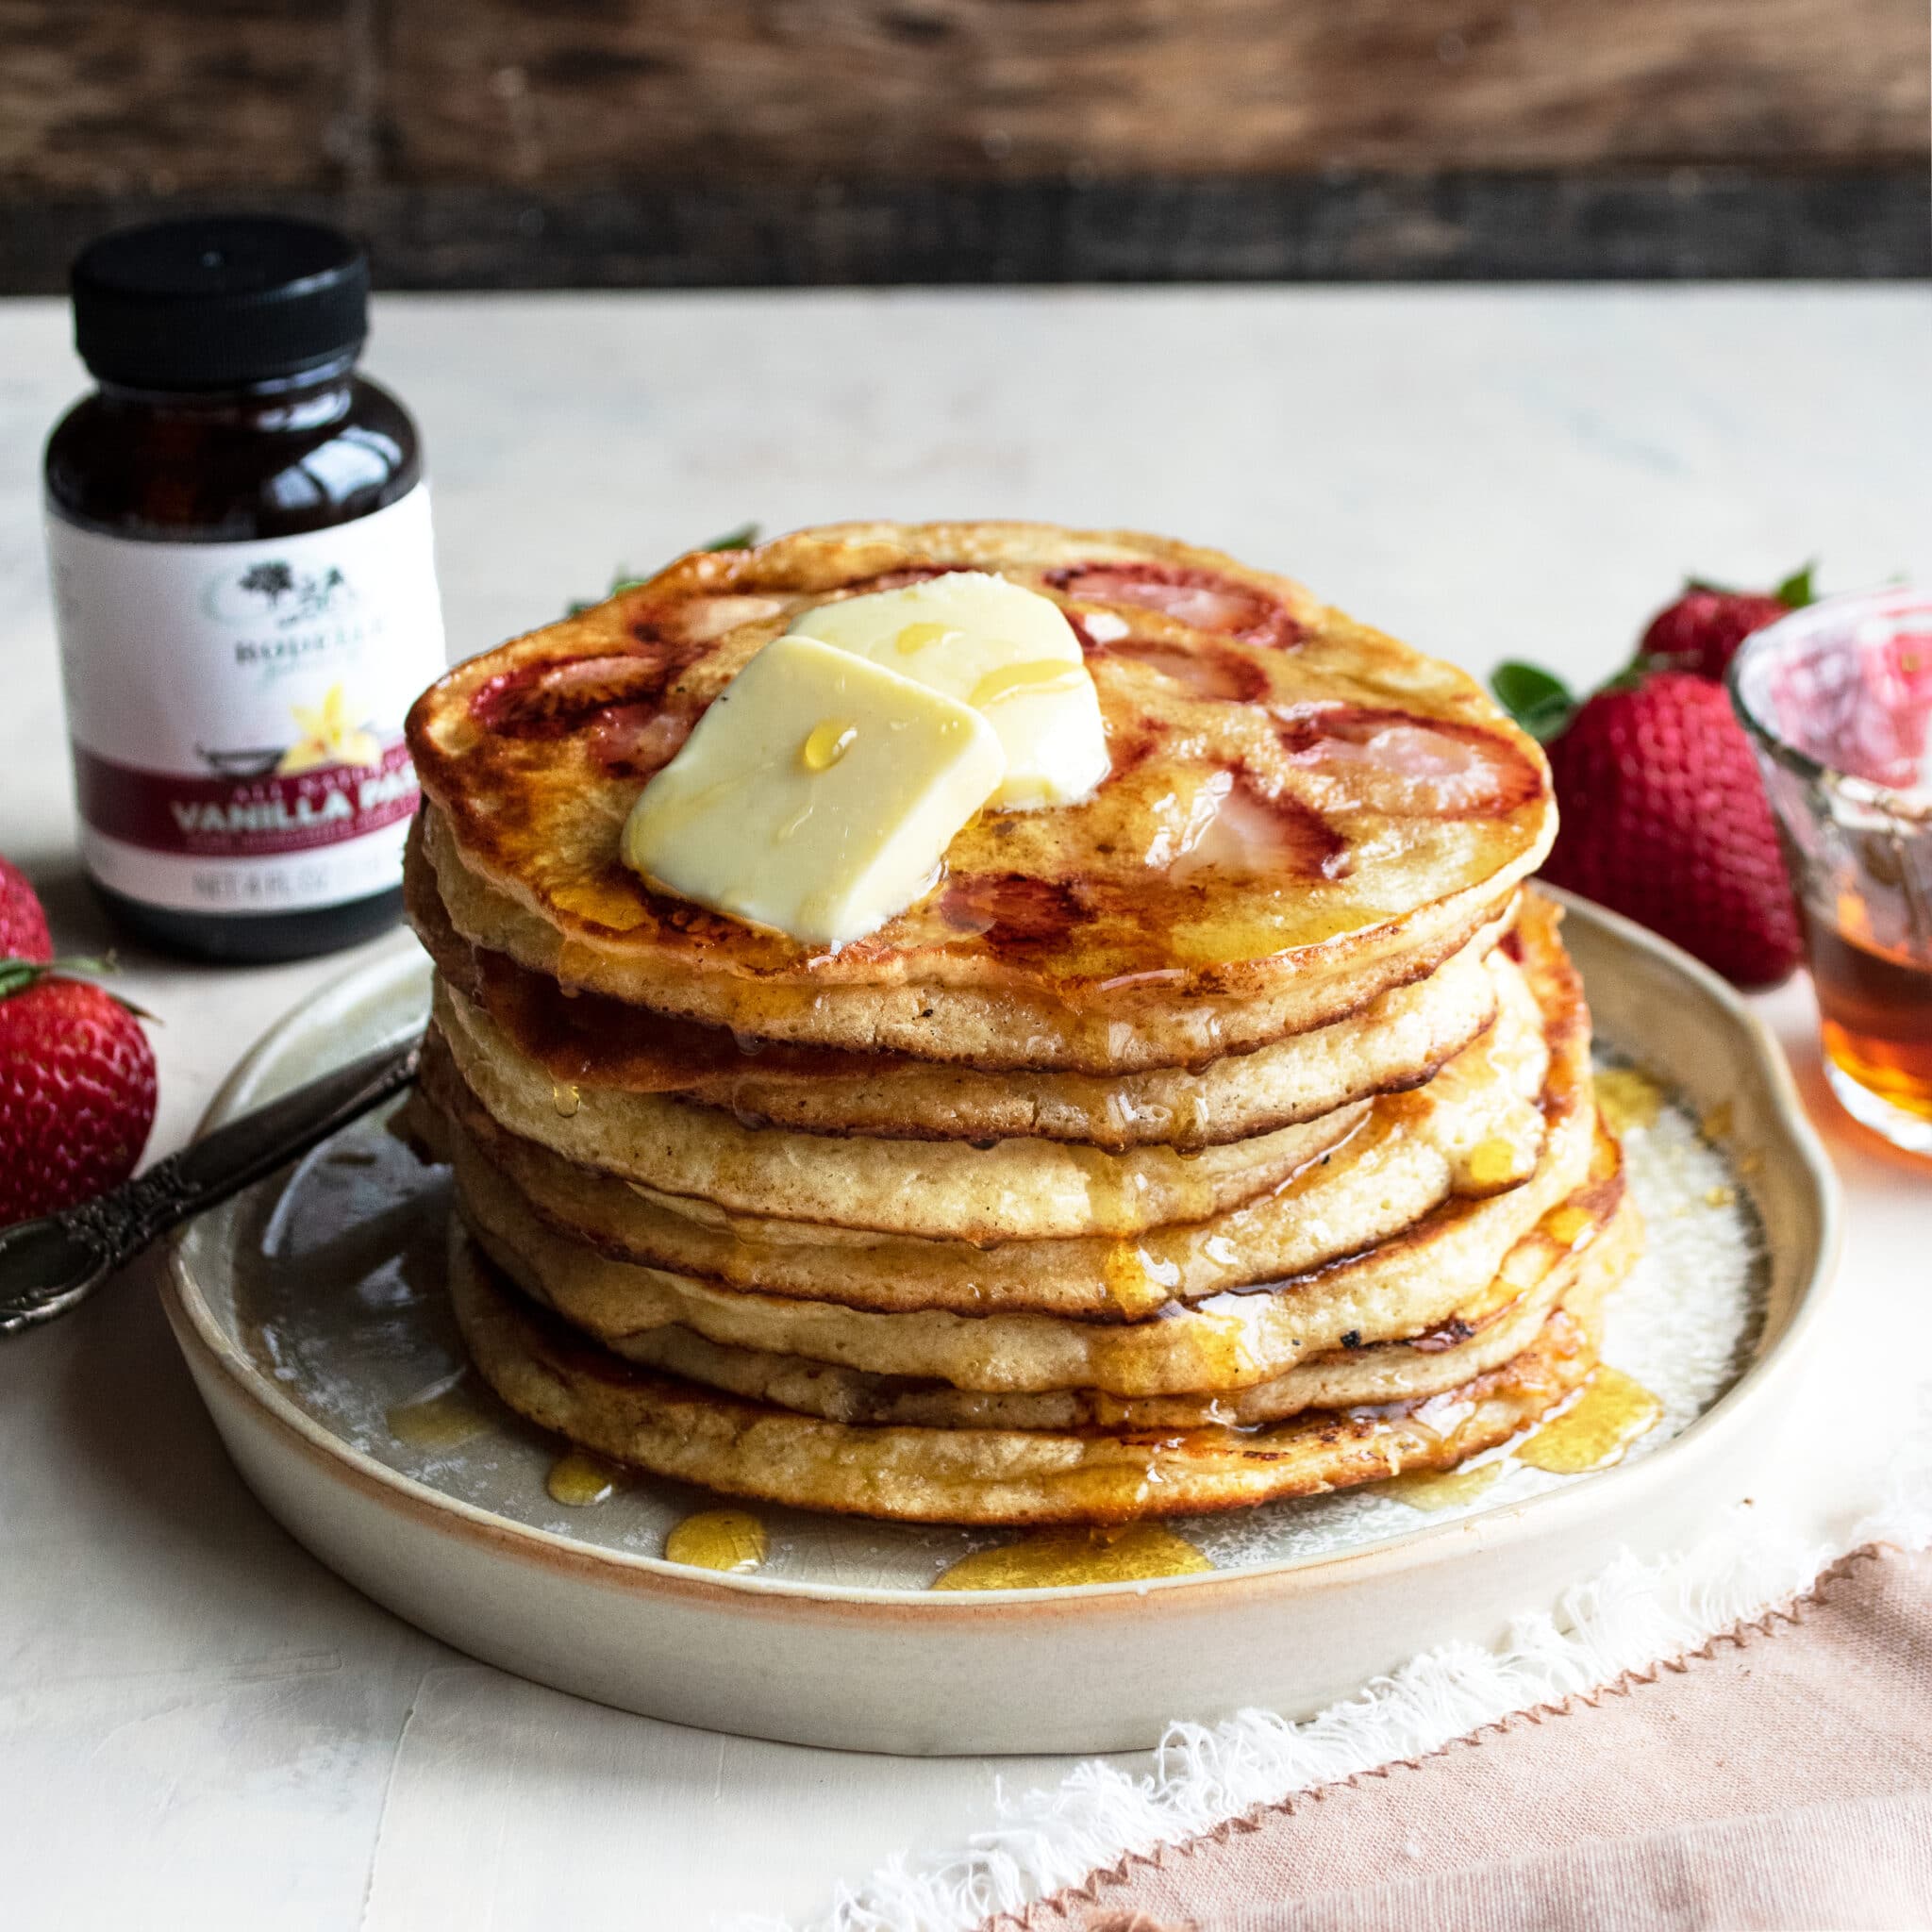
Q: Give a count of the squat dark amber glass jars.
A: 1